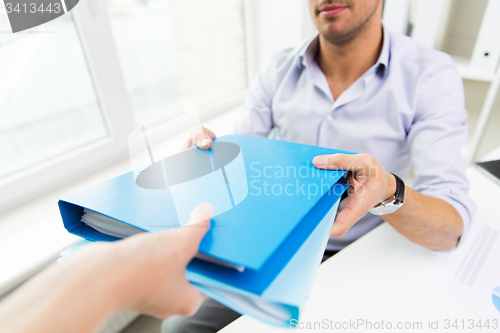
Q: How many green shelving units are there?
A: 0